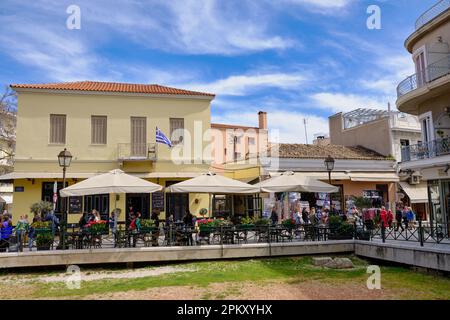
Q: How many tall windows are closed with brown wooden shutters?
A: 4